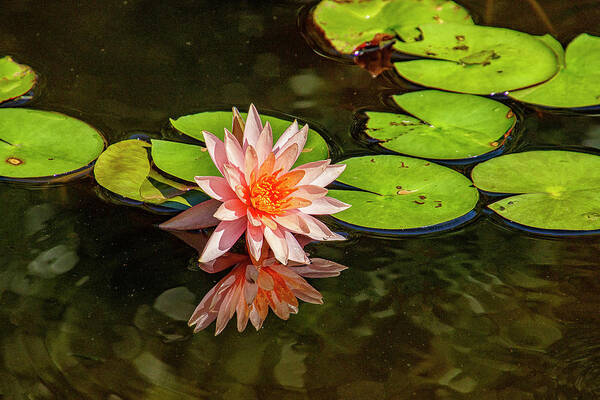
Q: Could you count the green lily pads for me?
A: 10